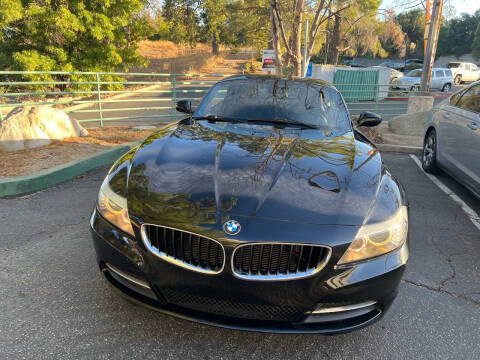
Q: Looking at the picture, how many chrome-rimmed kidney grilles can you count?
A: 2